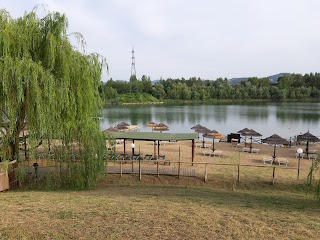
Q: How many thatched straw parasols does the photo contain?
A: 12